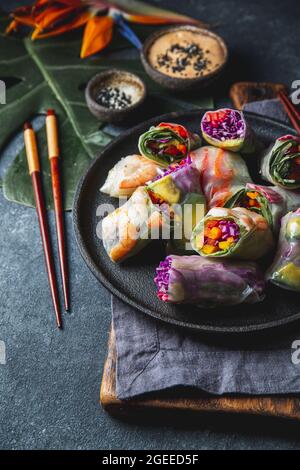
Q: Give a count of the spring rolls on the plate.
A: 11